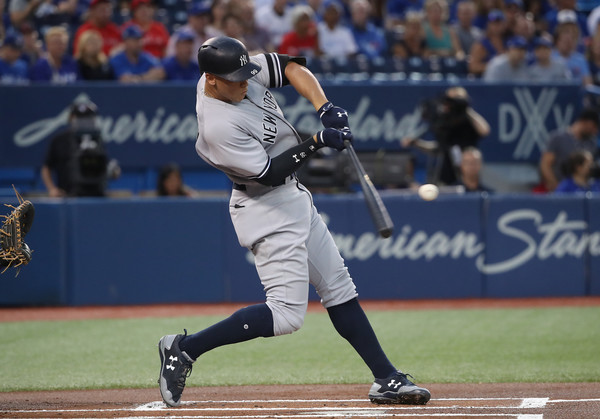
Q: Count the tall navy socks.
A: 2